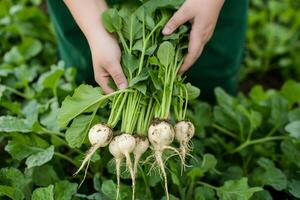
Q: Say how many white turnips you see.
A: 6